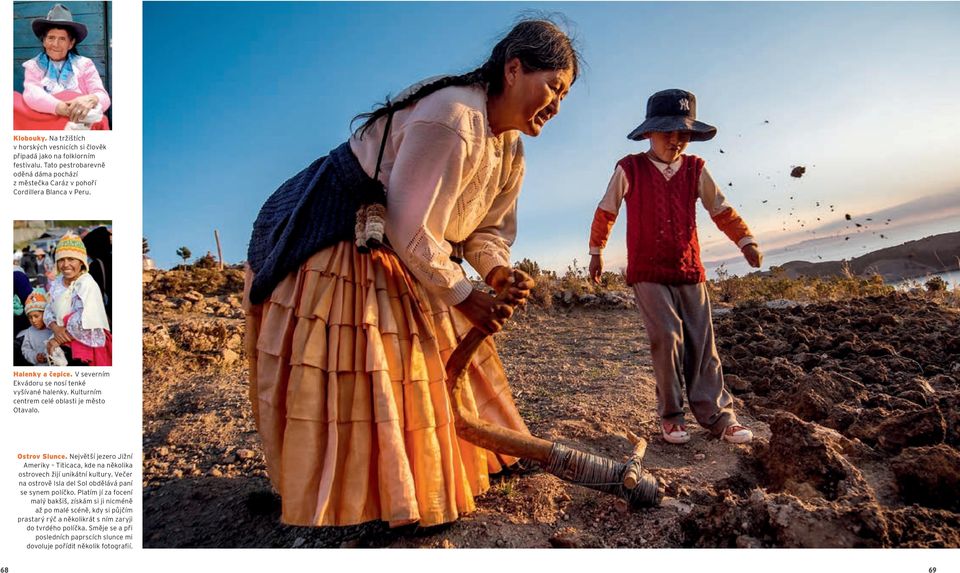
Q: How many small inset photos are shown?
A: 2